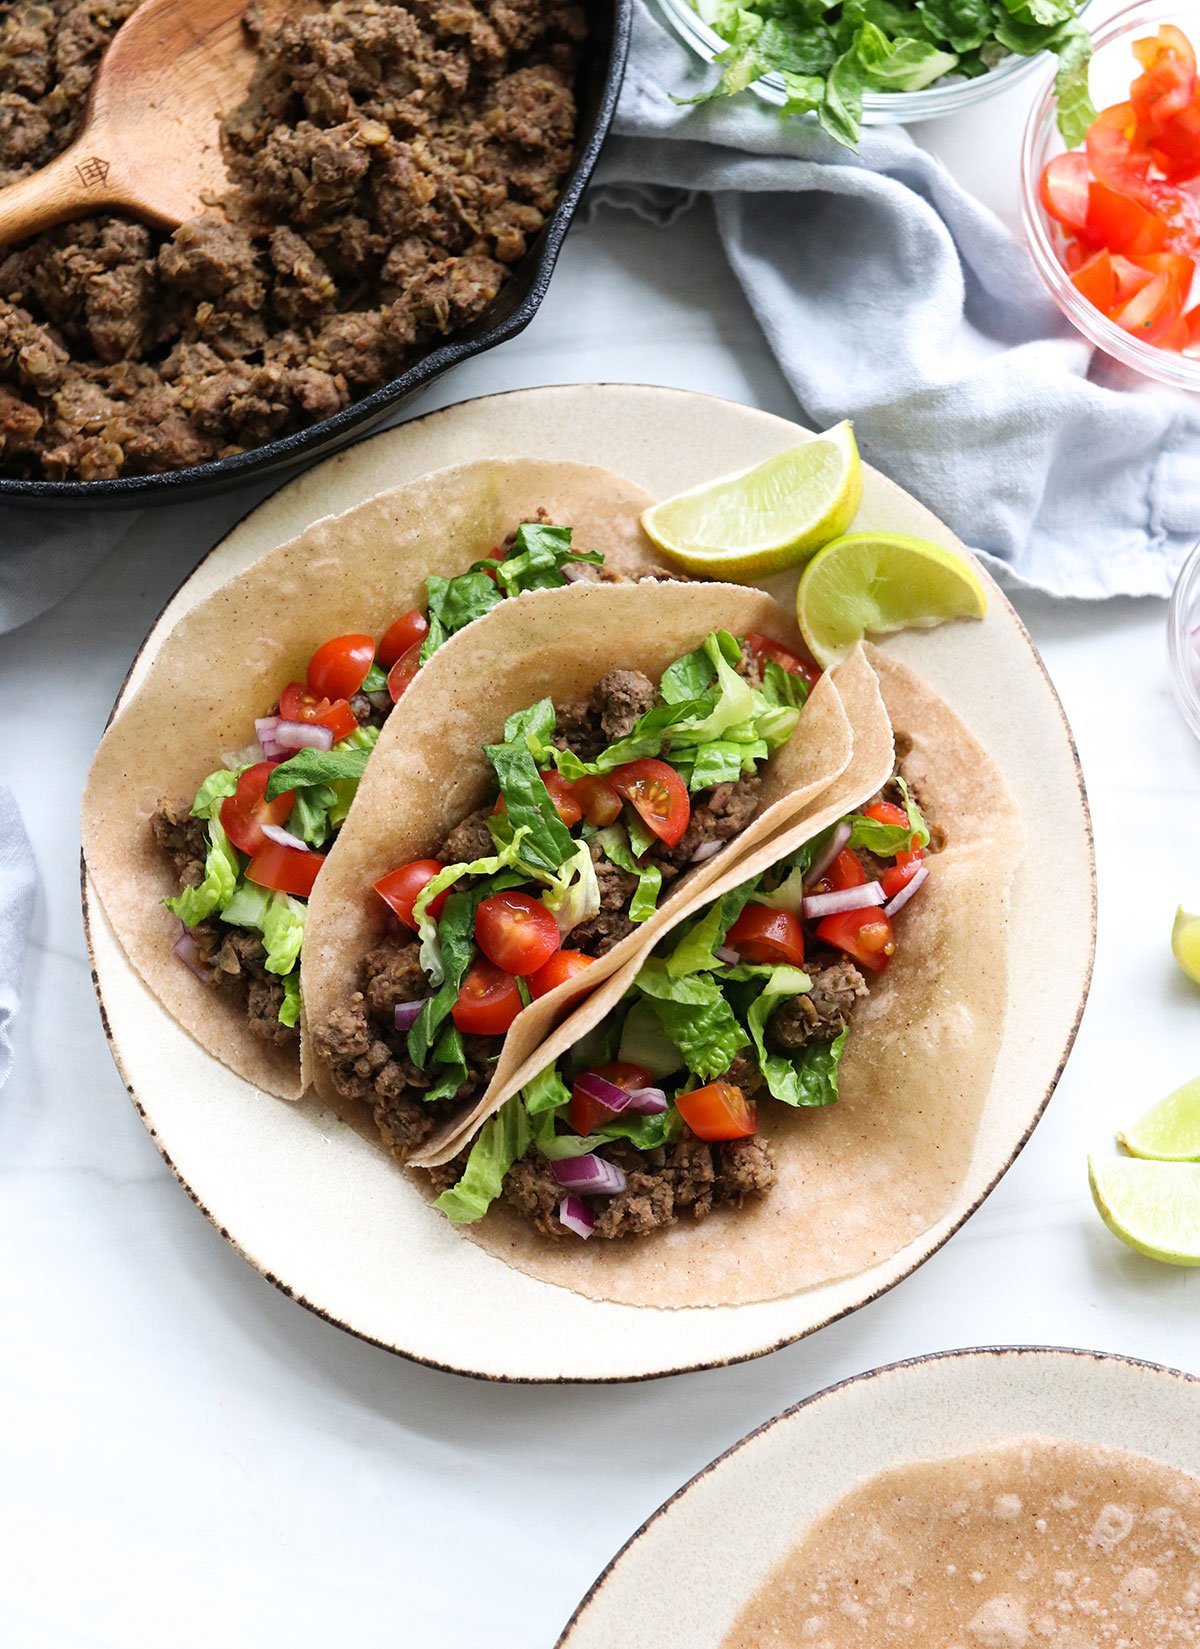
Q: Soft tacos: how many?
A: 3